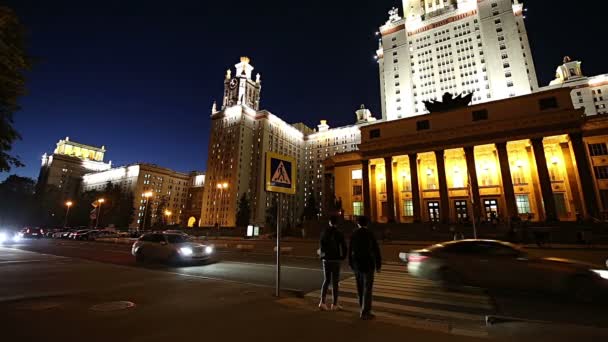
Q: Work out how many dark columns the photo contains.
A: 8